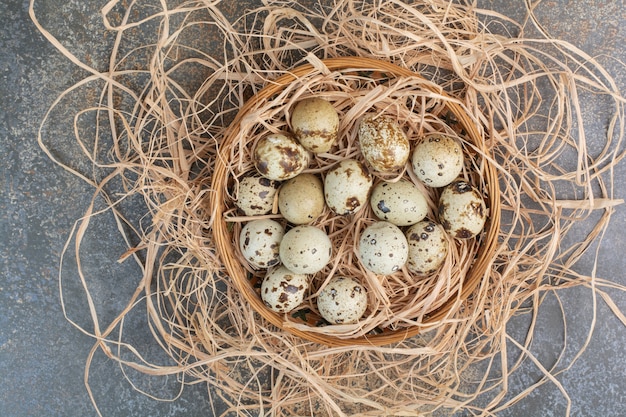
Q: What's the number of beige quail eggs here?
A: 15